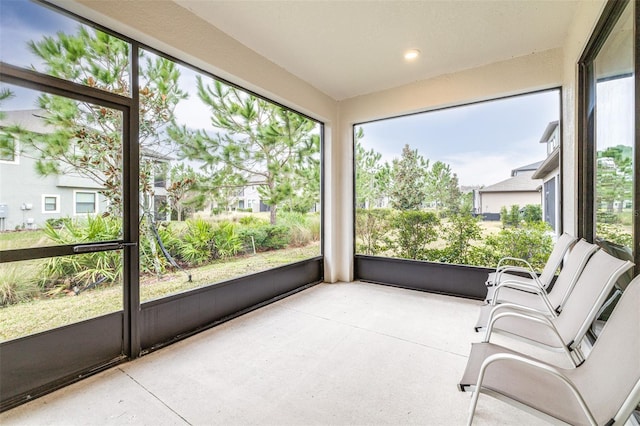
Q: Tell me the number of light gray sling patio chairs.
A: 4